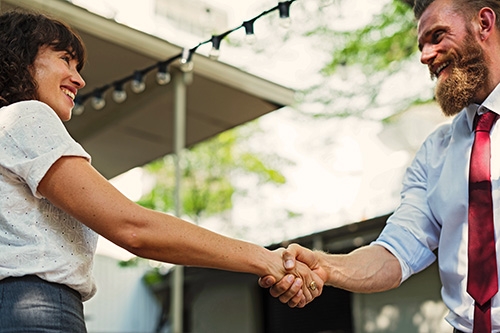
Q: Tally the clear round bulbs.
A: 9